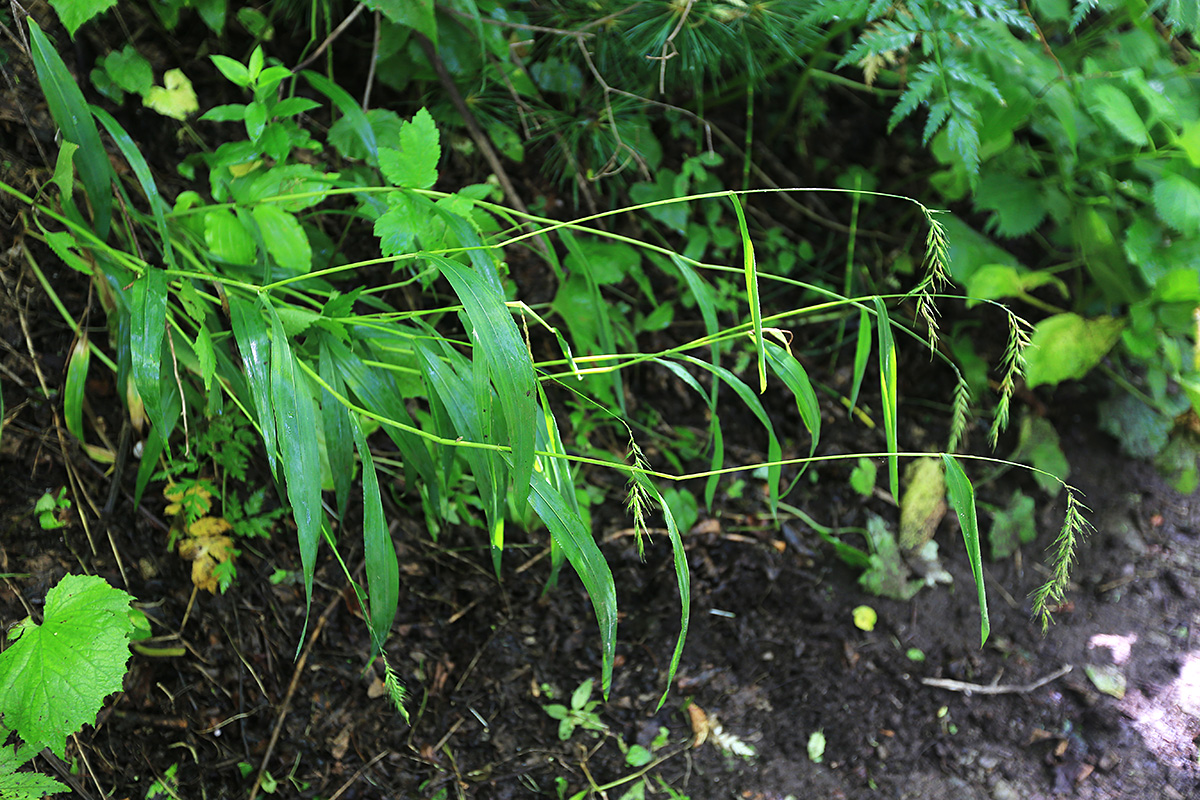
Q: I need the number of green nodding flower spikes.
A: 6